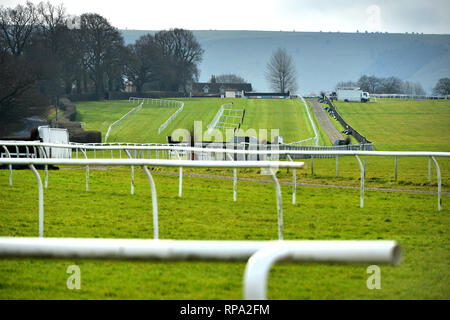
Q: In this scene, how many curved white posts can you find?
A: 13